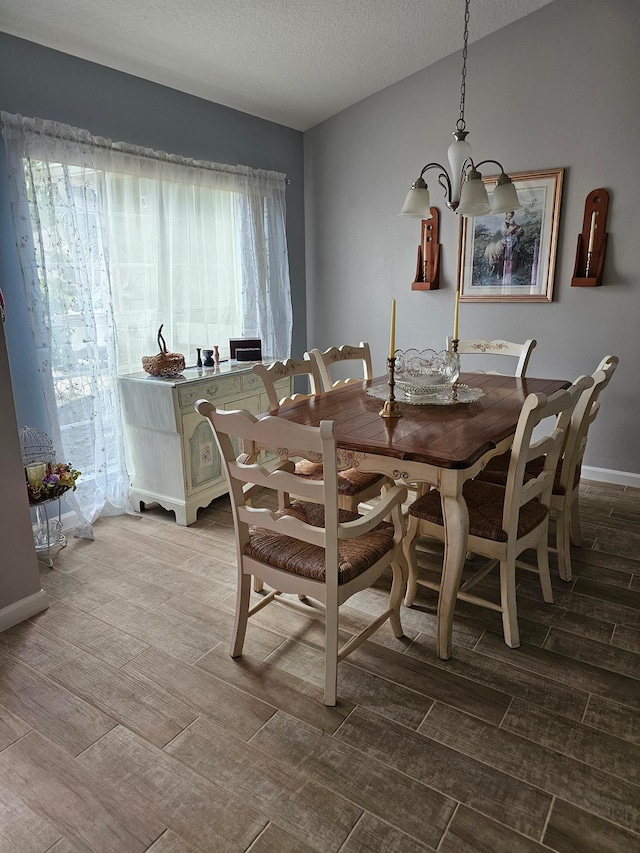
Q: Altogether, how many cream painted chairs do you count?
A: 6